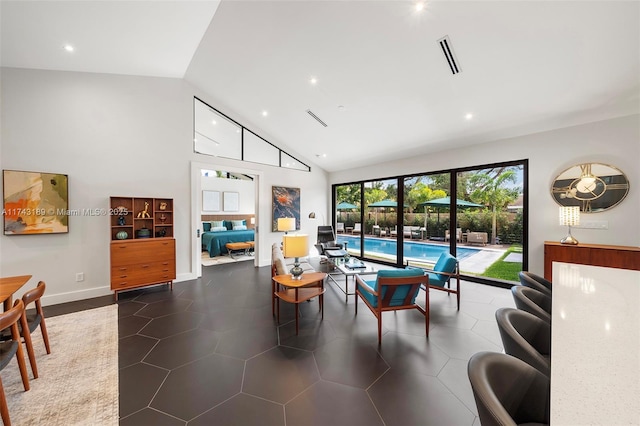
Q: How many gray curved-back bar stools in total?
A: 4